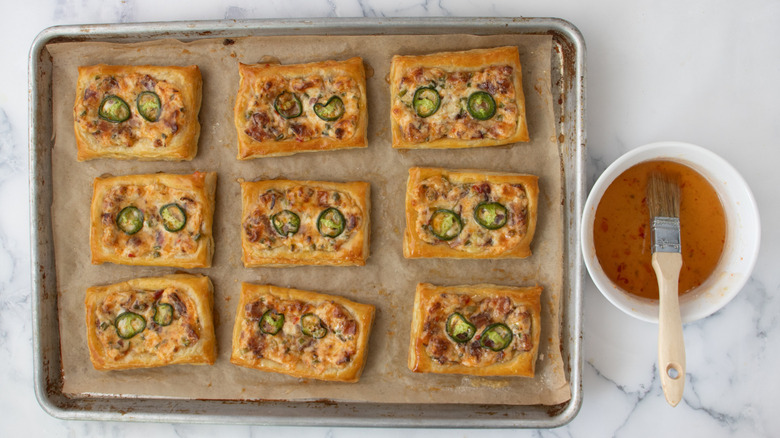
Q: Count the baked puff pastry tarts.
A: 9